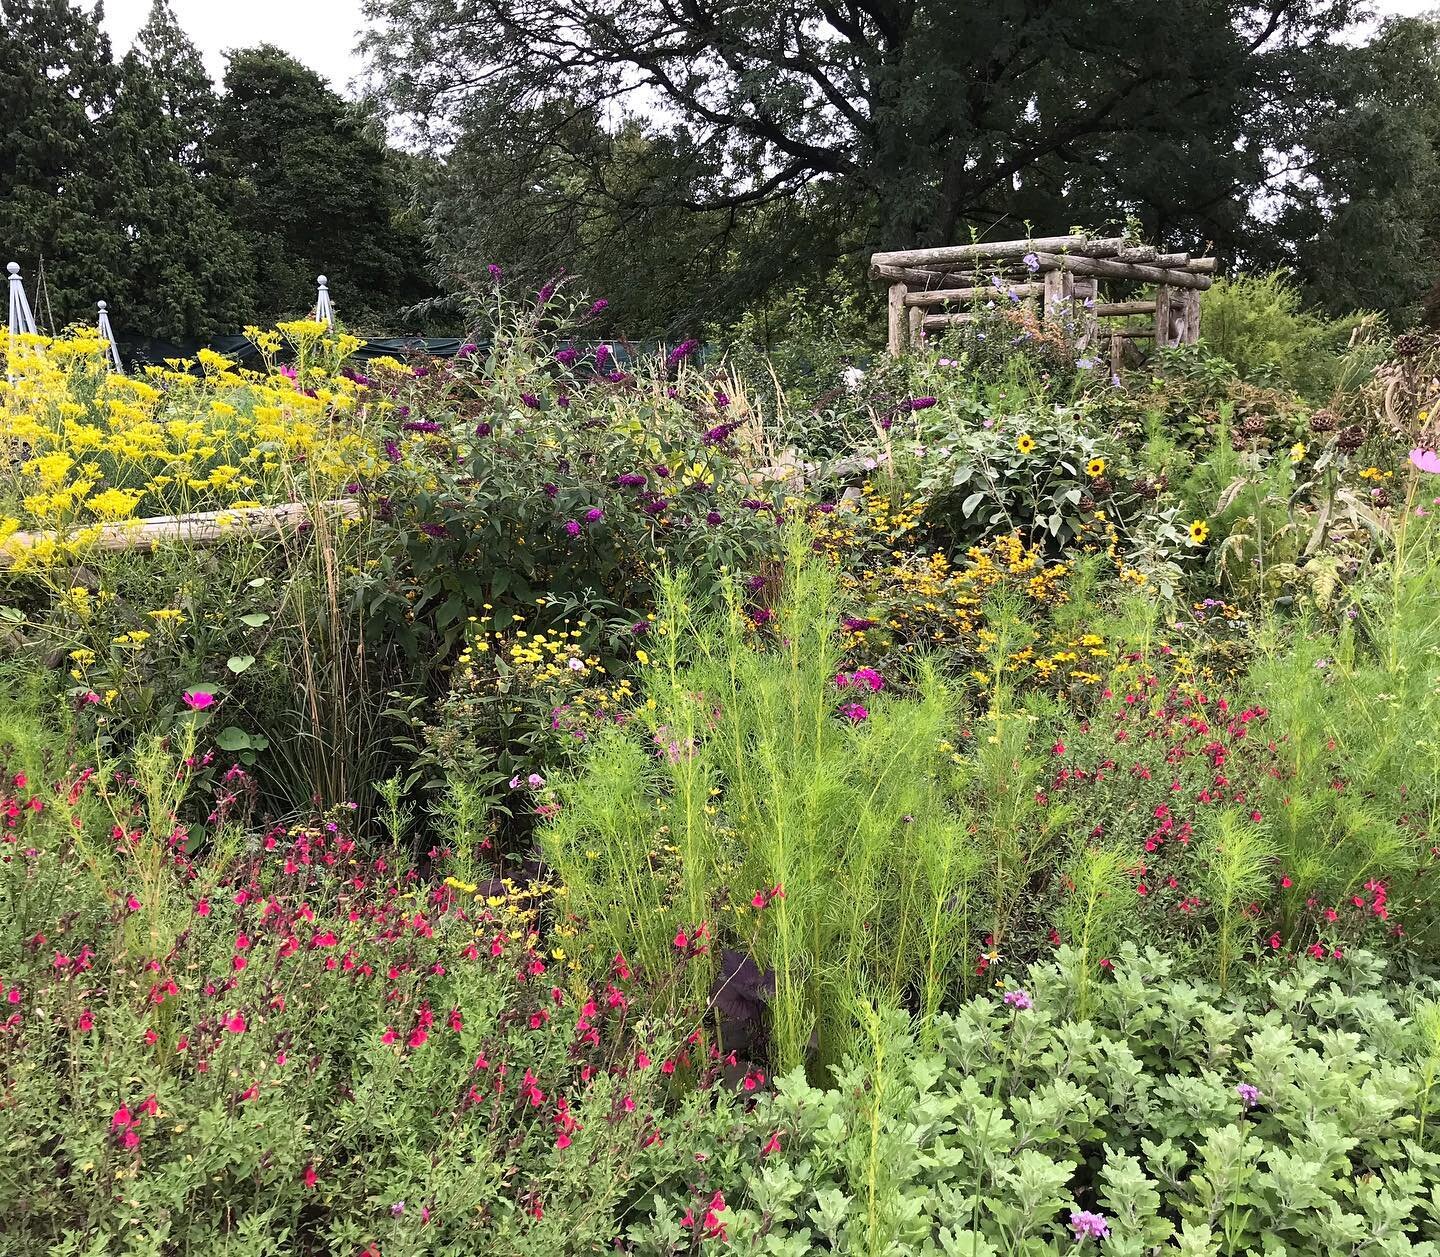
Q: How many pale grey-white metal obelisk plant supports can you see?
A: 3